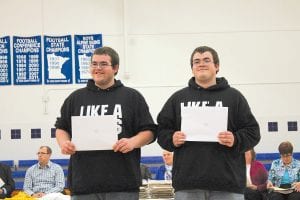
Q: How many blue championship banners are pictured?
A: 4